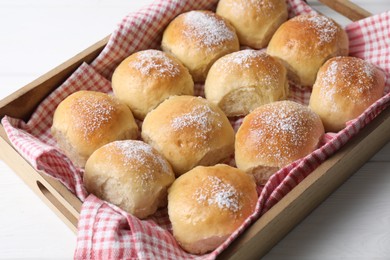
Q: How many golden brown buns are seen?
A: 11